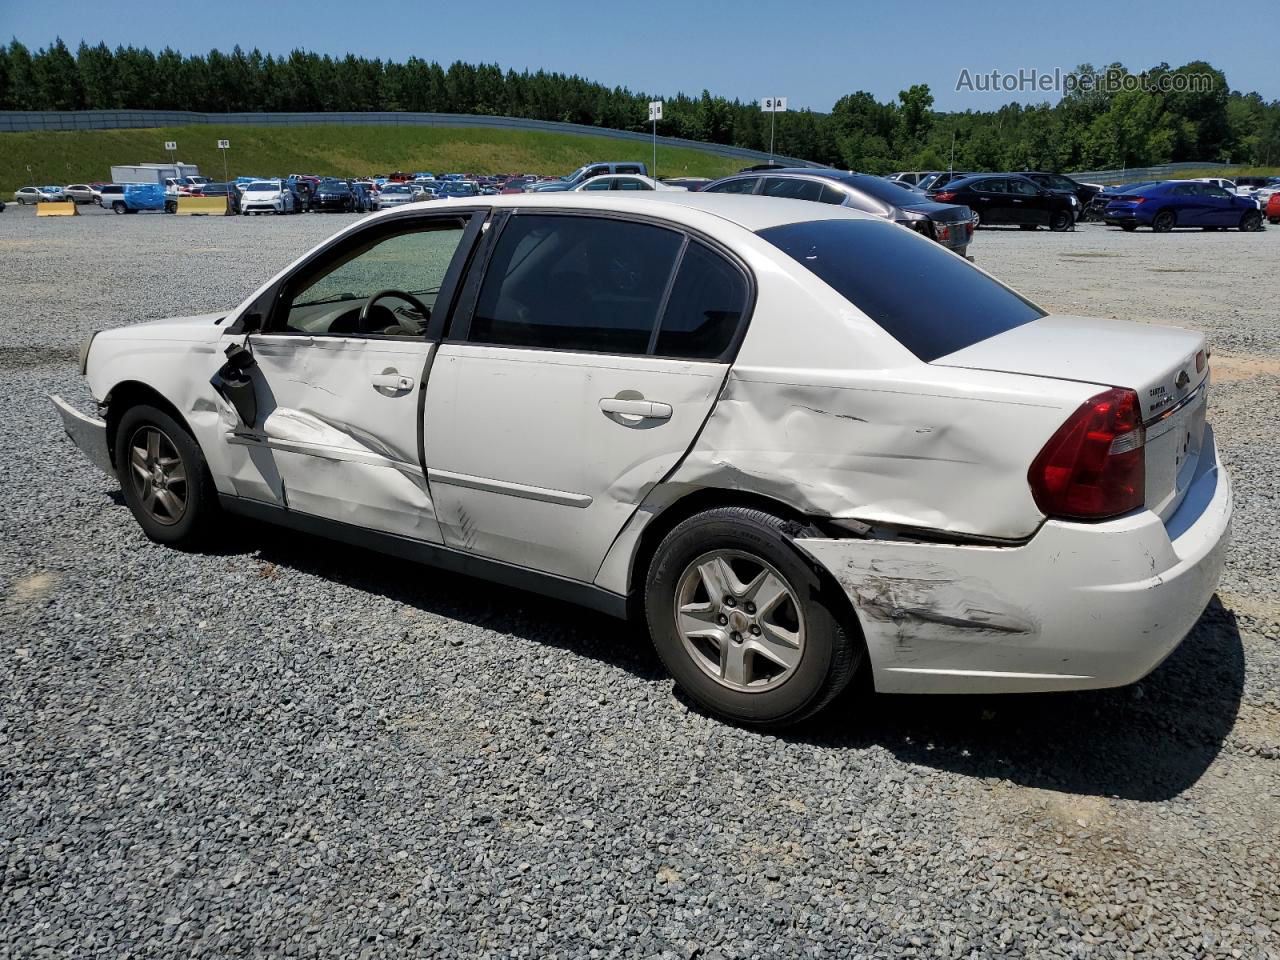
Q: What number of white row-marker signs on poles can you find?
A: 4